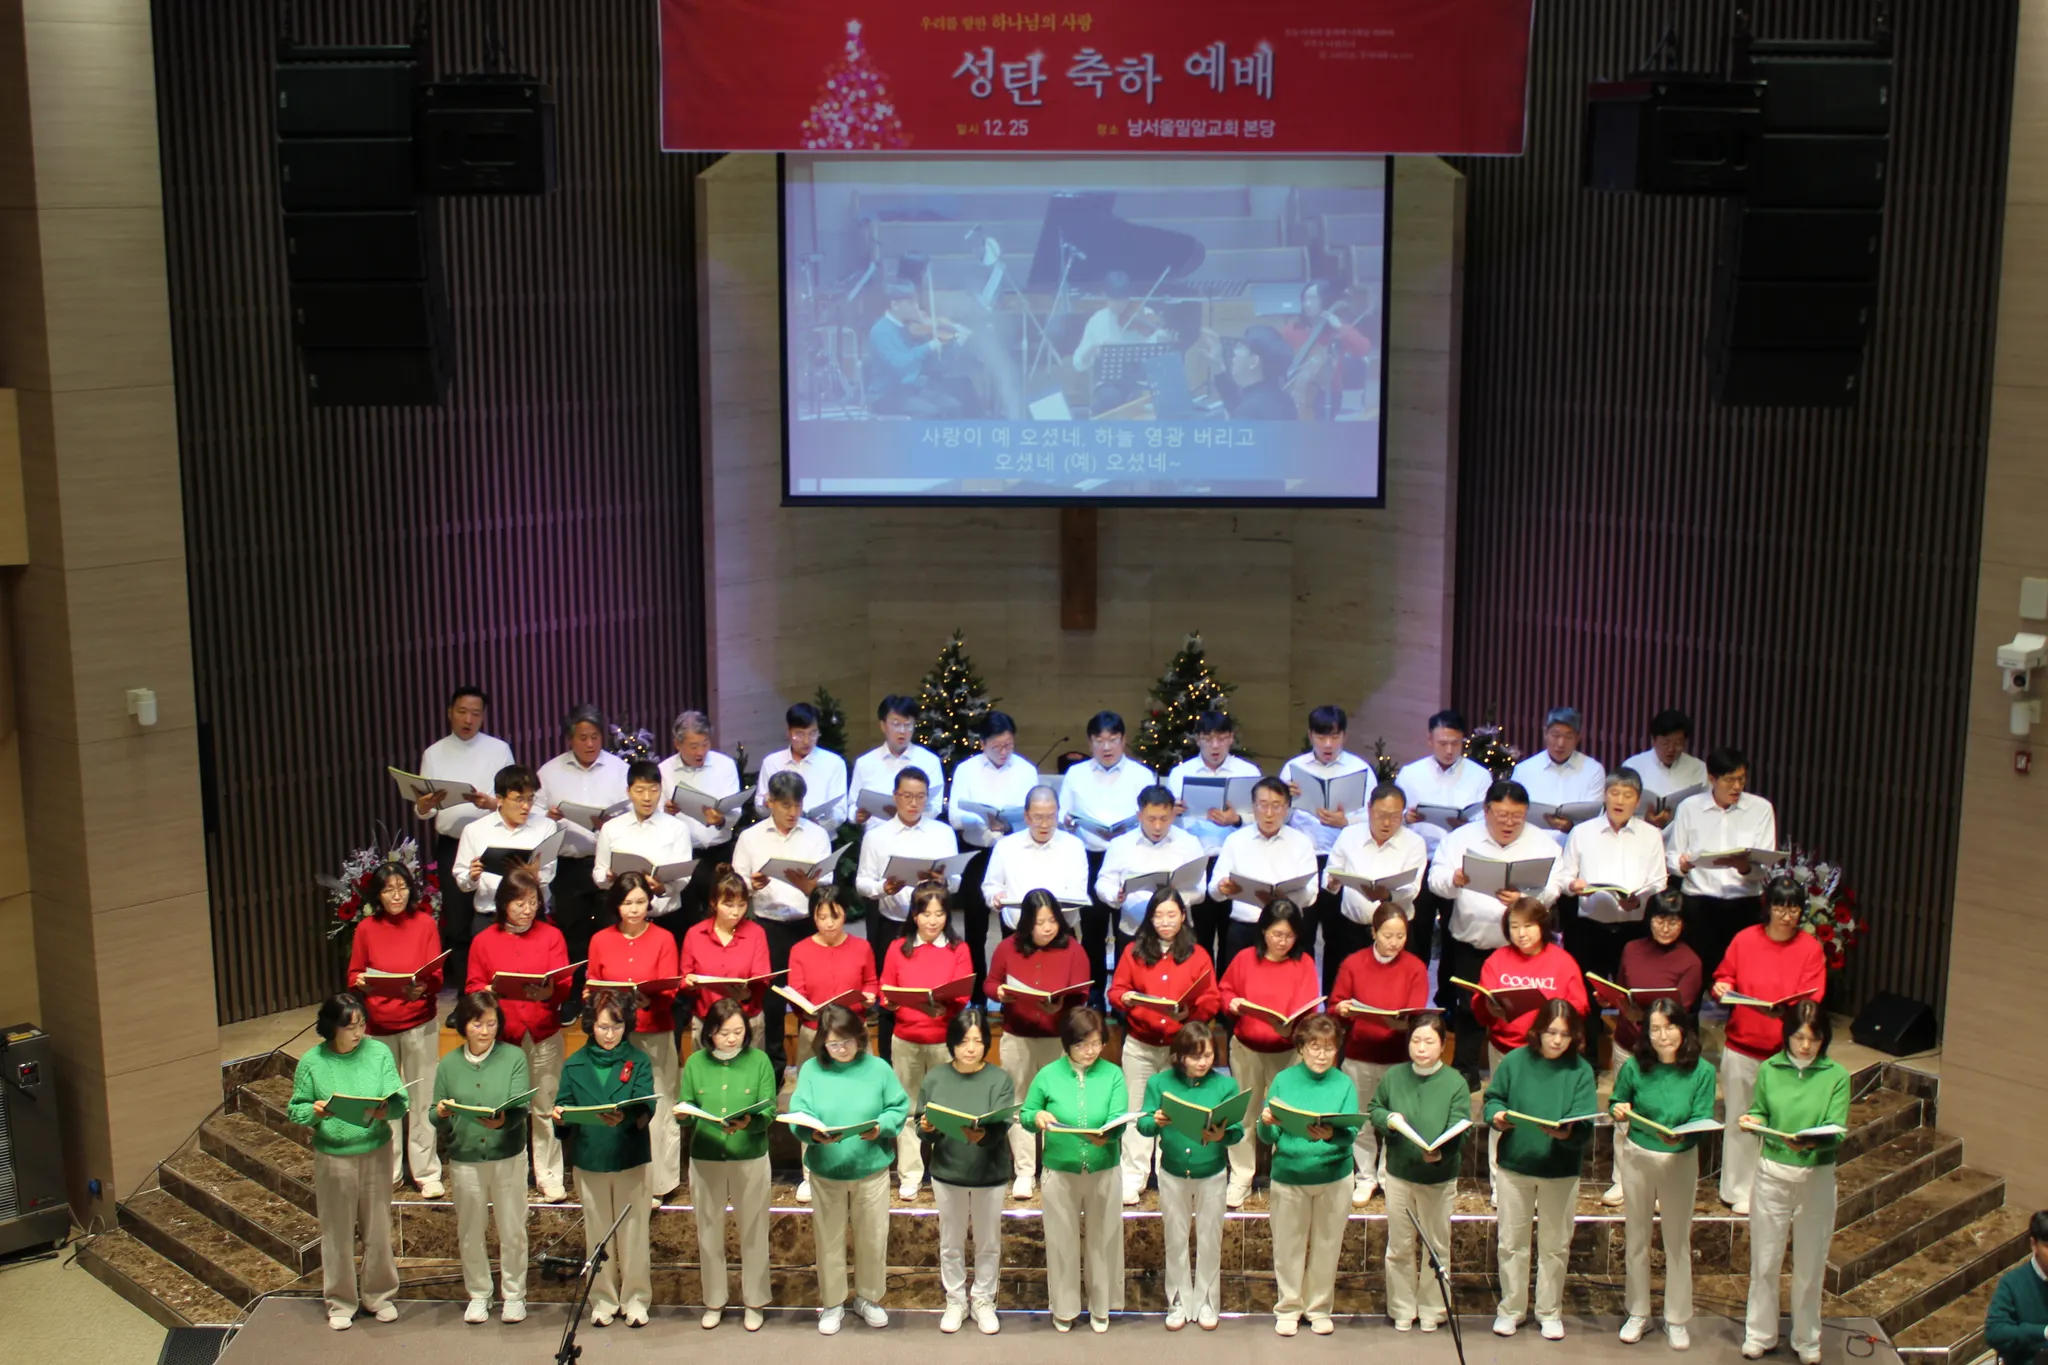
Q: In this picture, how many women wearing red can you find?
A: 13